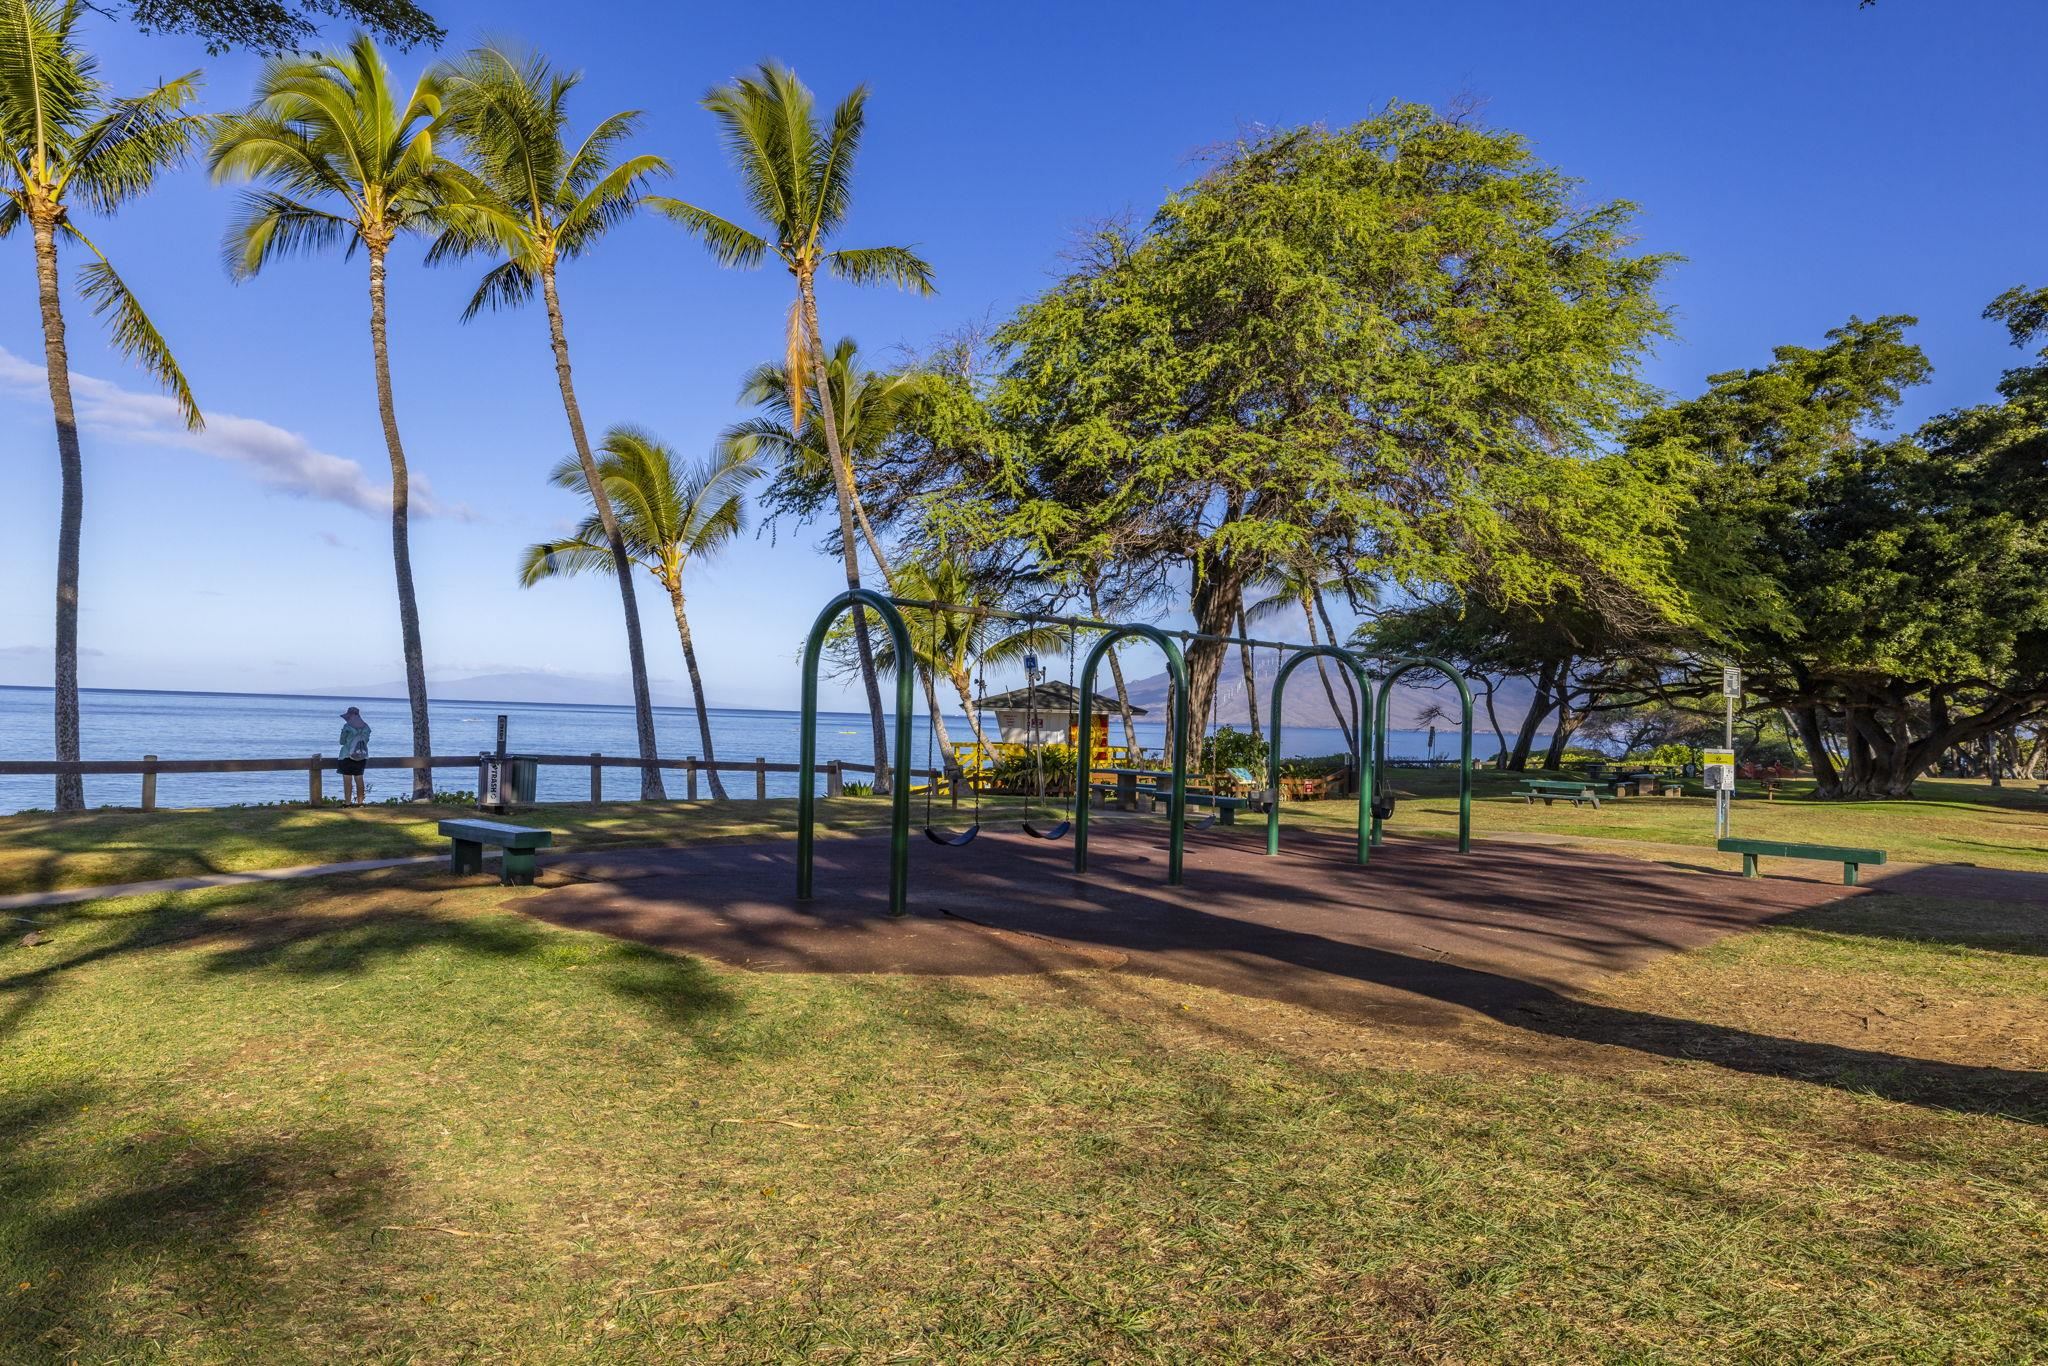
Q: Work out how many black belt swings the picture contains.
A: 3